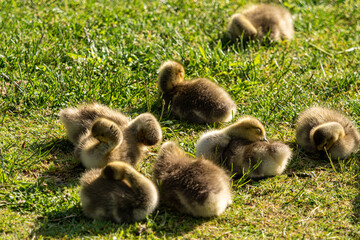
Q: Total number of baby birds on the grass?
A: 8